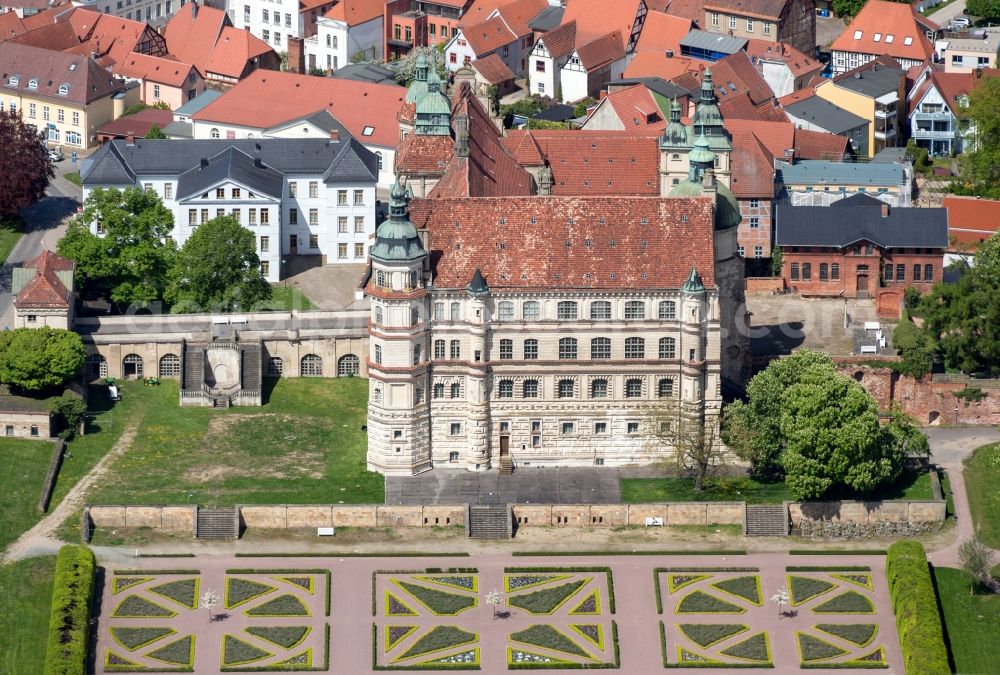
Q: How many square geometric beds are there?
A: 3